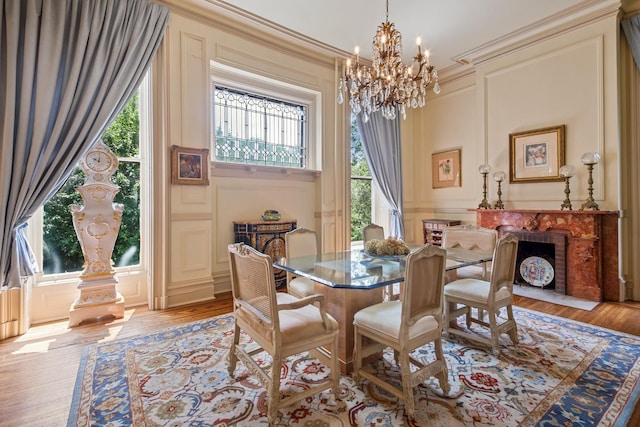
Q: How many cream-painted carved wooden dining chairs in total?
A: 6